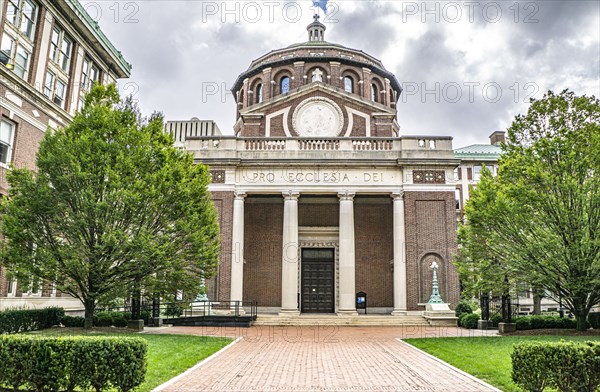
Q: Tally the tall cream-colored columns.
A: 4